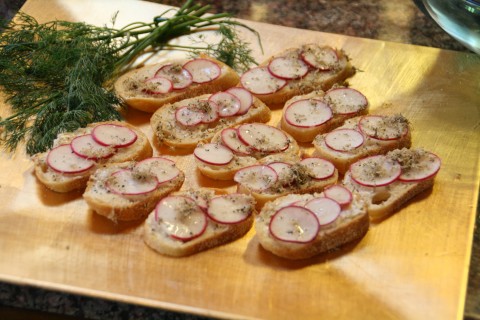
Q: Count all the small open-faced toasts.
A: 12